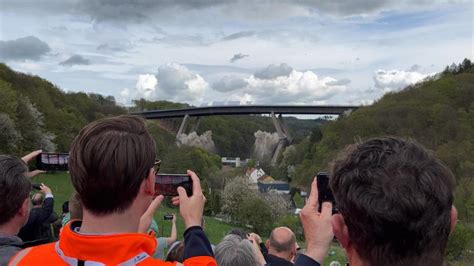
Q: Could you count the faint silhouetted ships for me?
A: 0